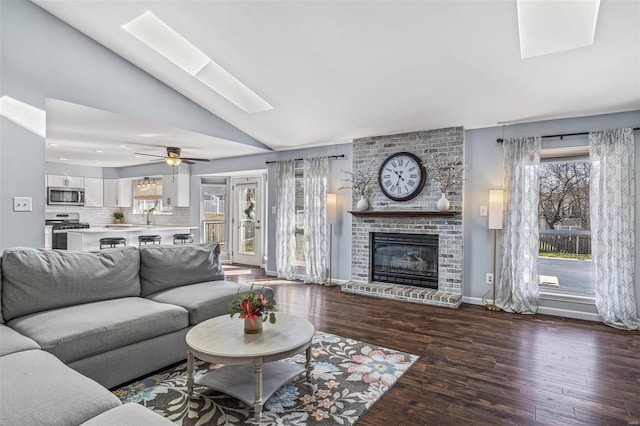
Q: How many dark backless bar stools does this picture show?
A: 3